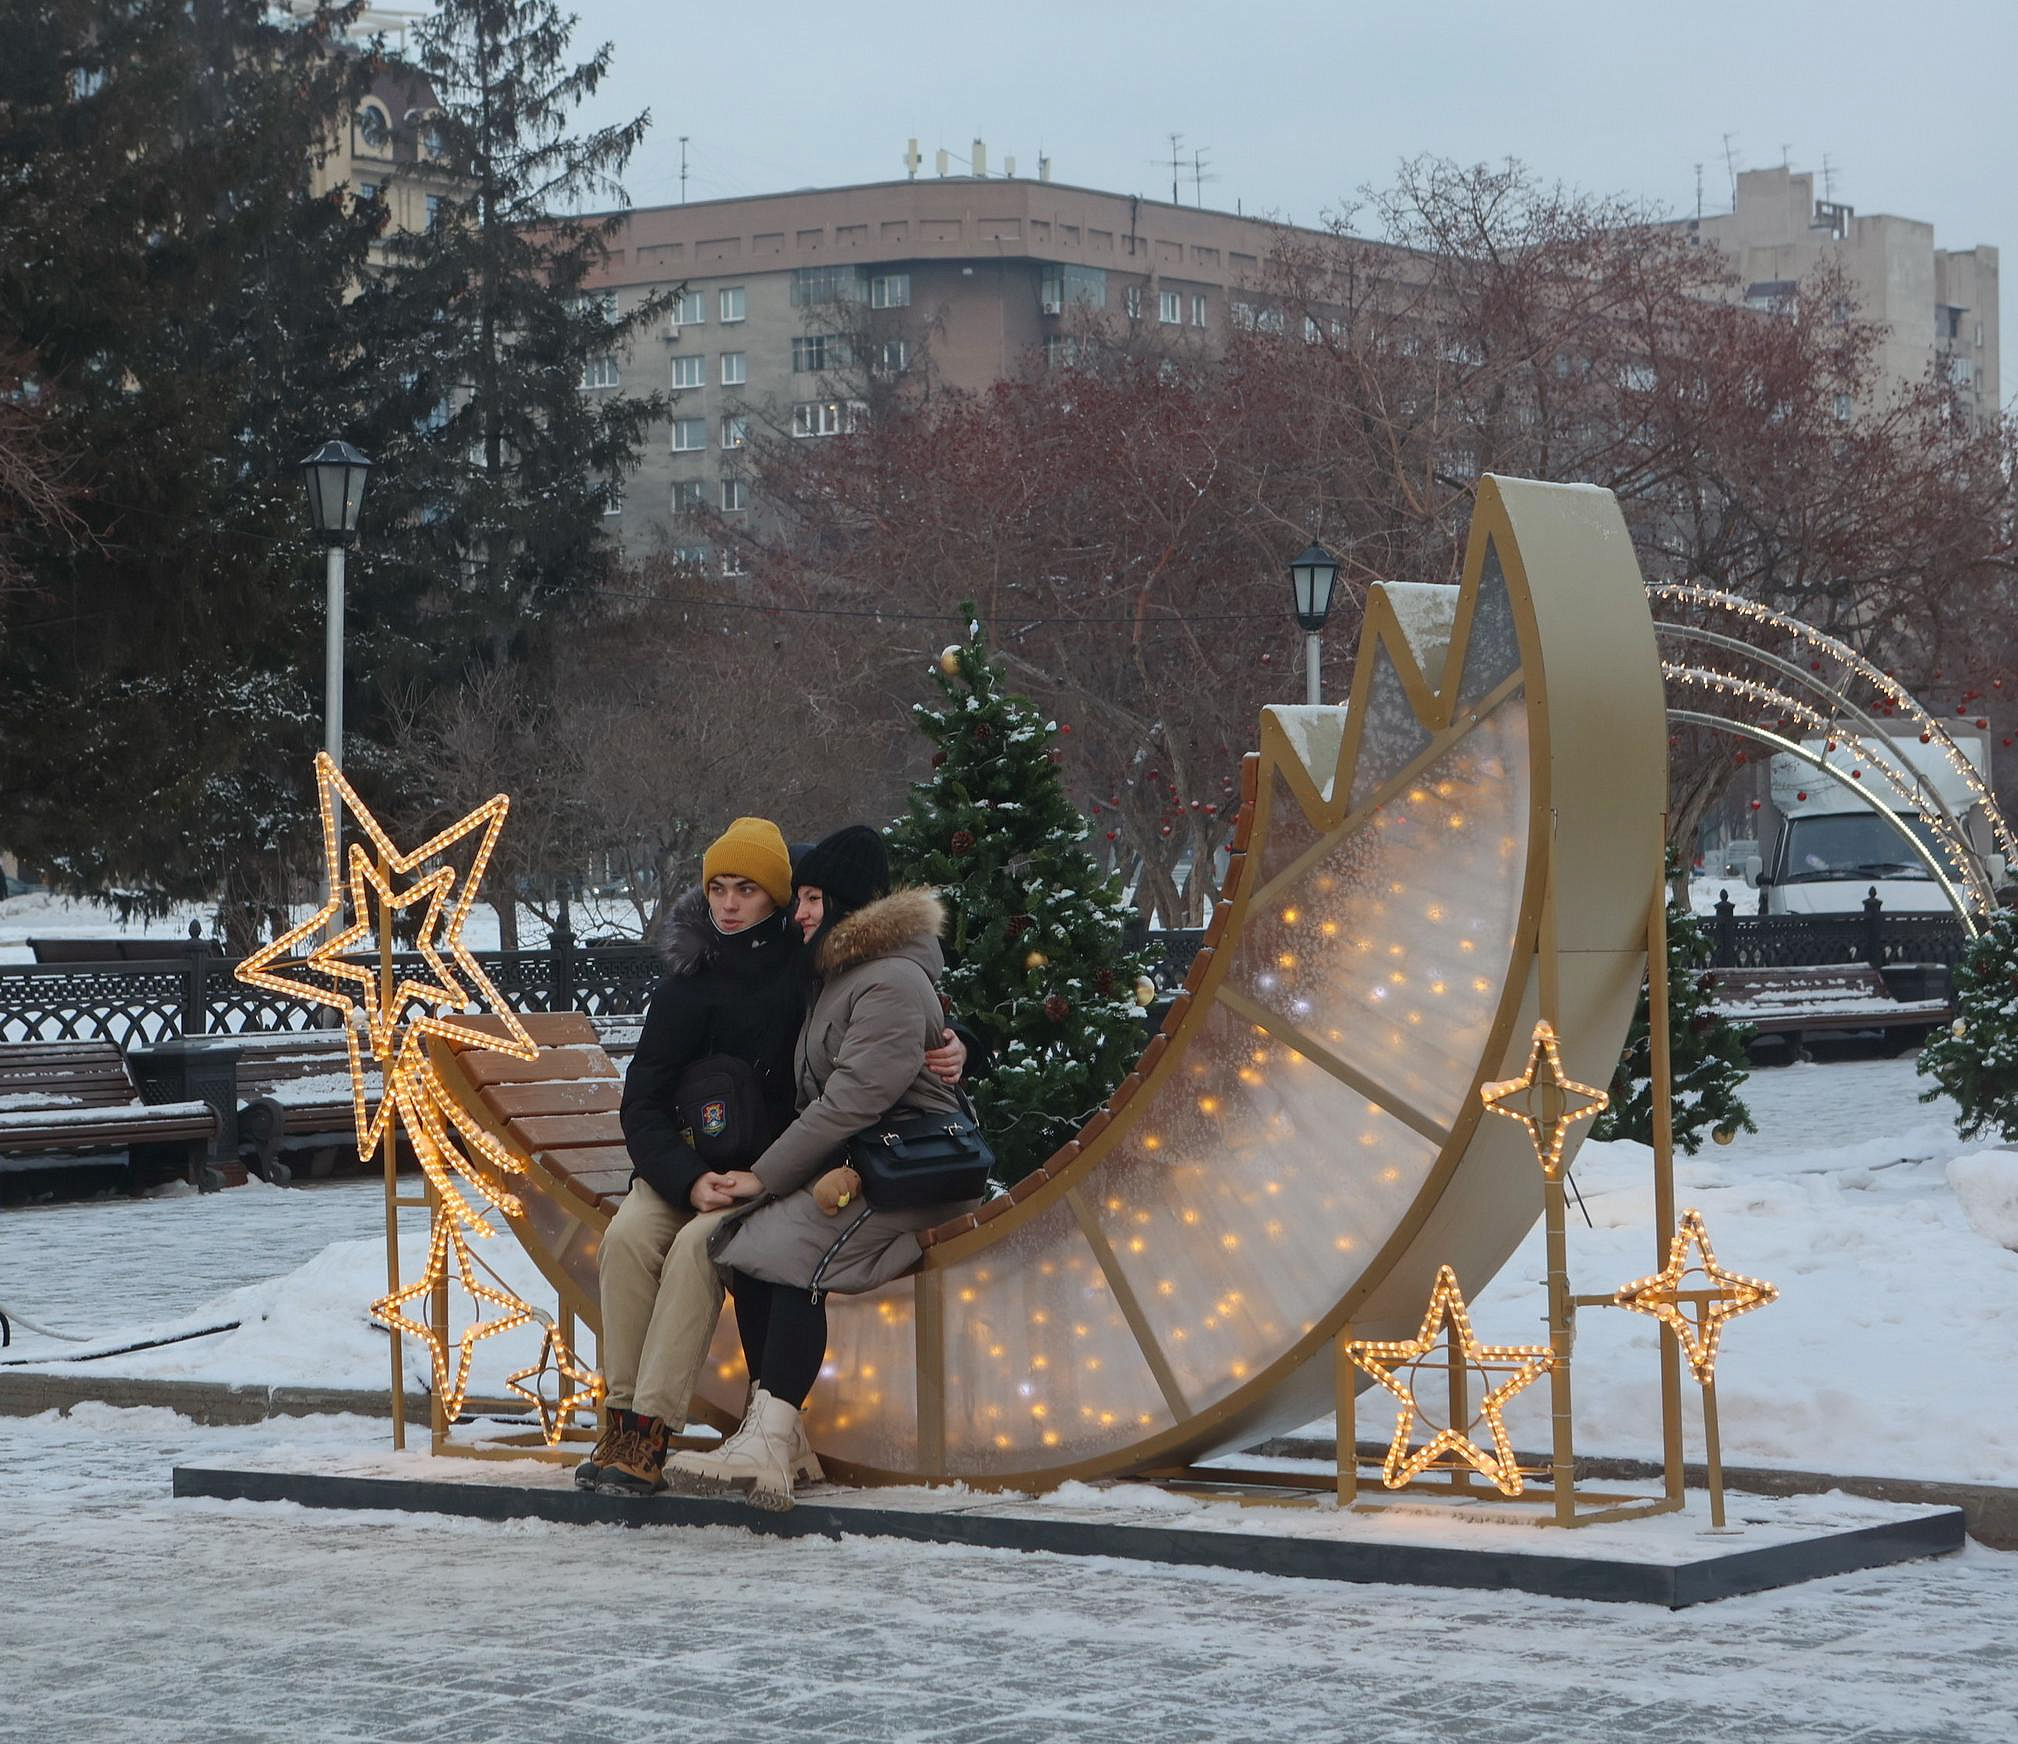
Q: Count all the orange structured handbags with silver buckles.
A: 0